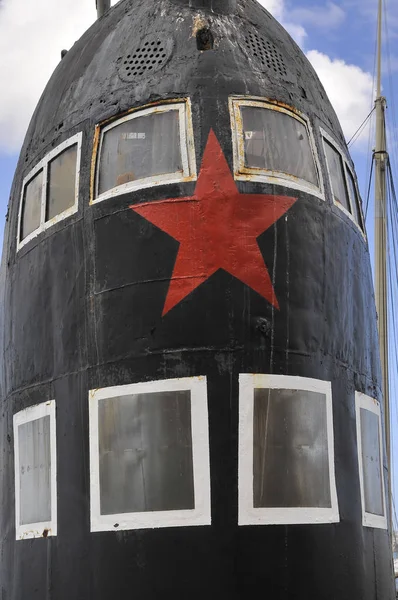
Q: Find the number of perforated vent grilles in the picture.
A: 2